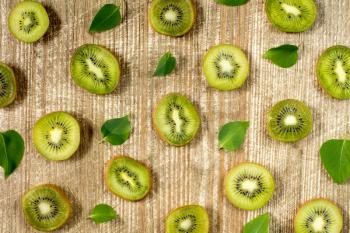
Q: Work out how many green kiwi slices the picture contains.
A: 15